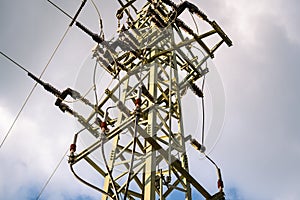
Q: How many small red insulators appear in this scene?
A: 4